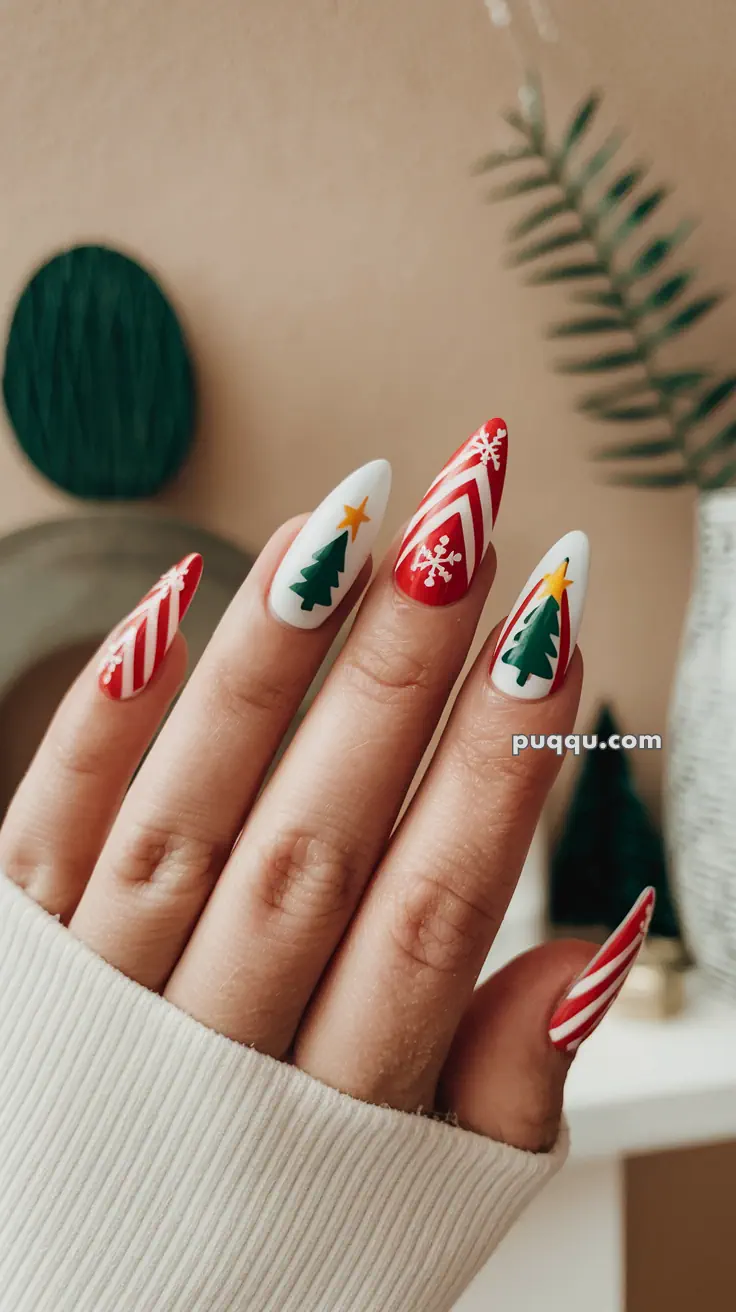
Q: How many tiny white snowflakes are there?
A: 4